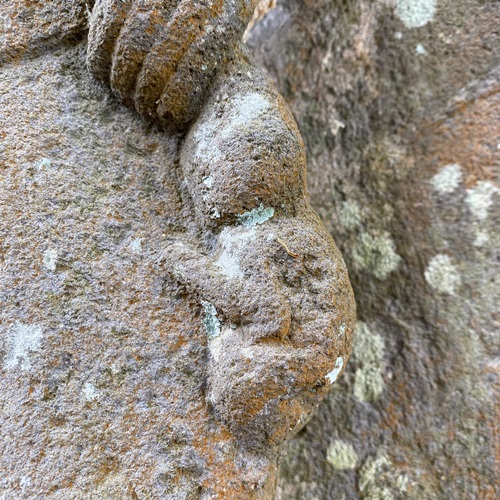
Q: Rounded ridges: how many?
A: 4